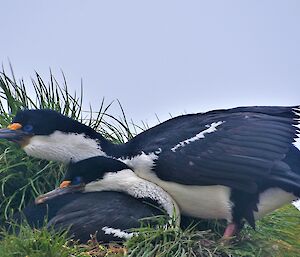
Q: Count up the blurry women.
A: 0